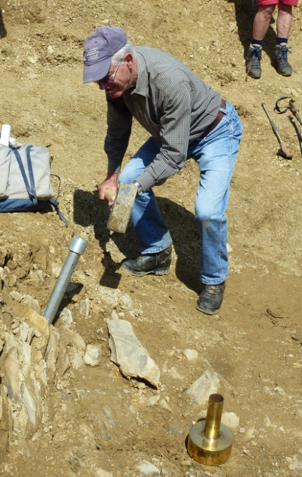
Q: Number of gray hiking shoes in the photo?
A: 2